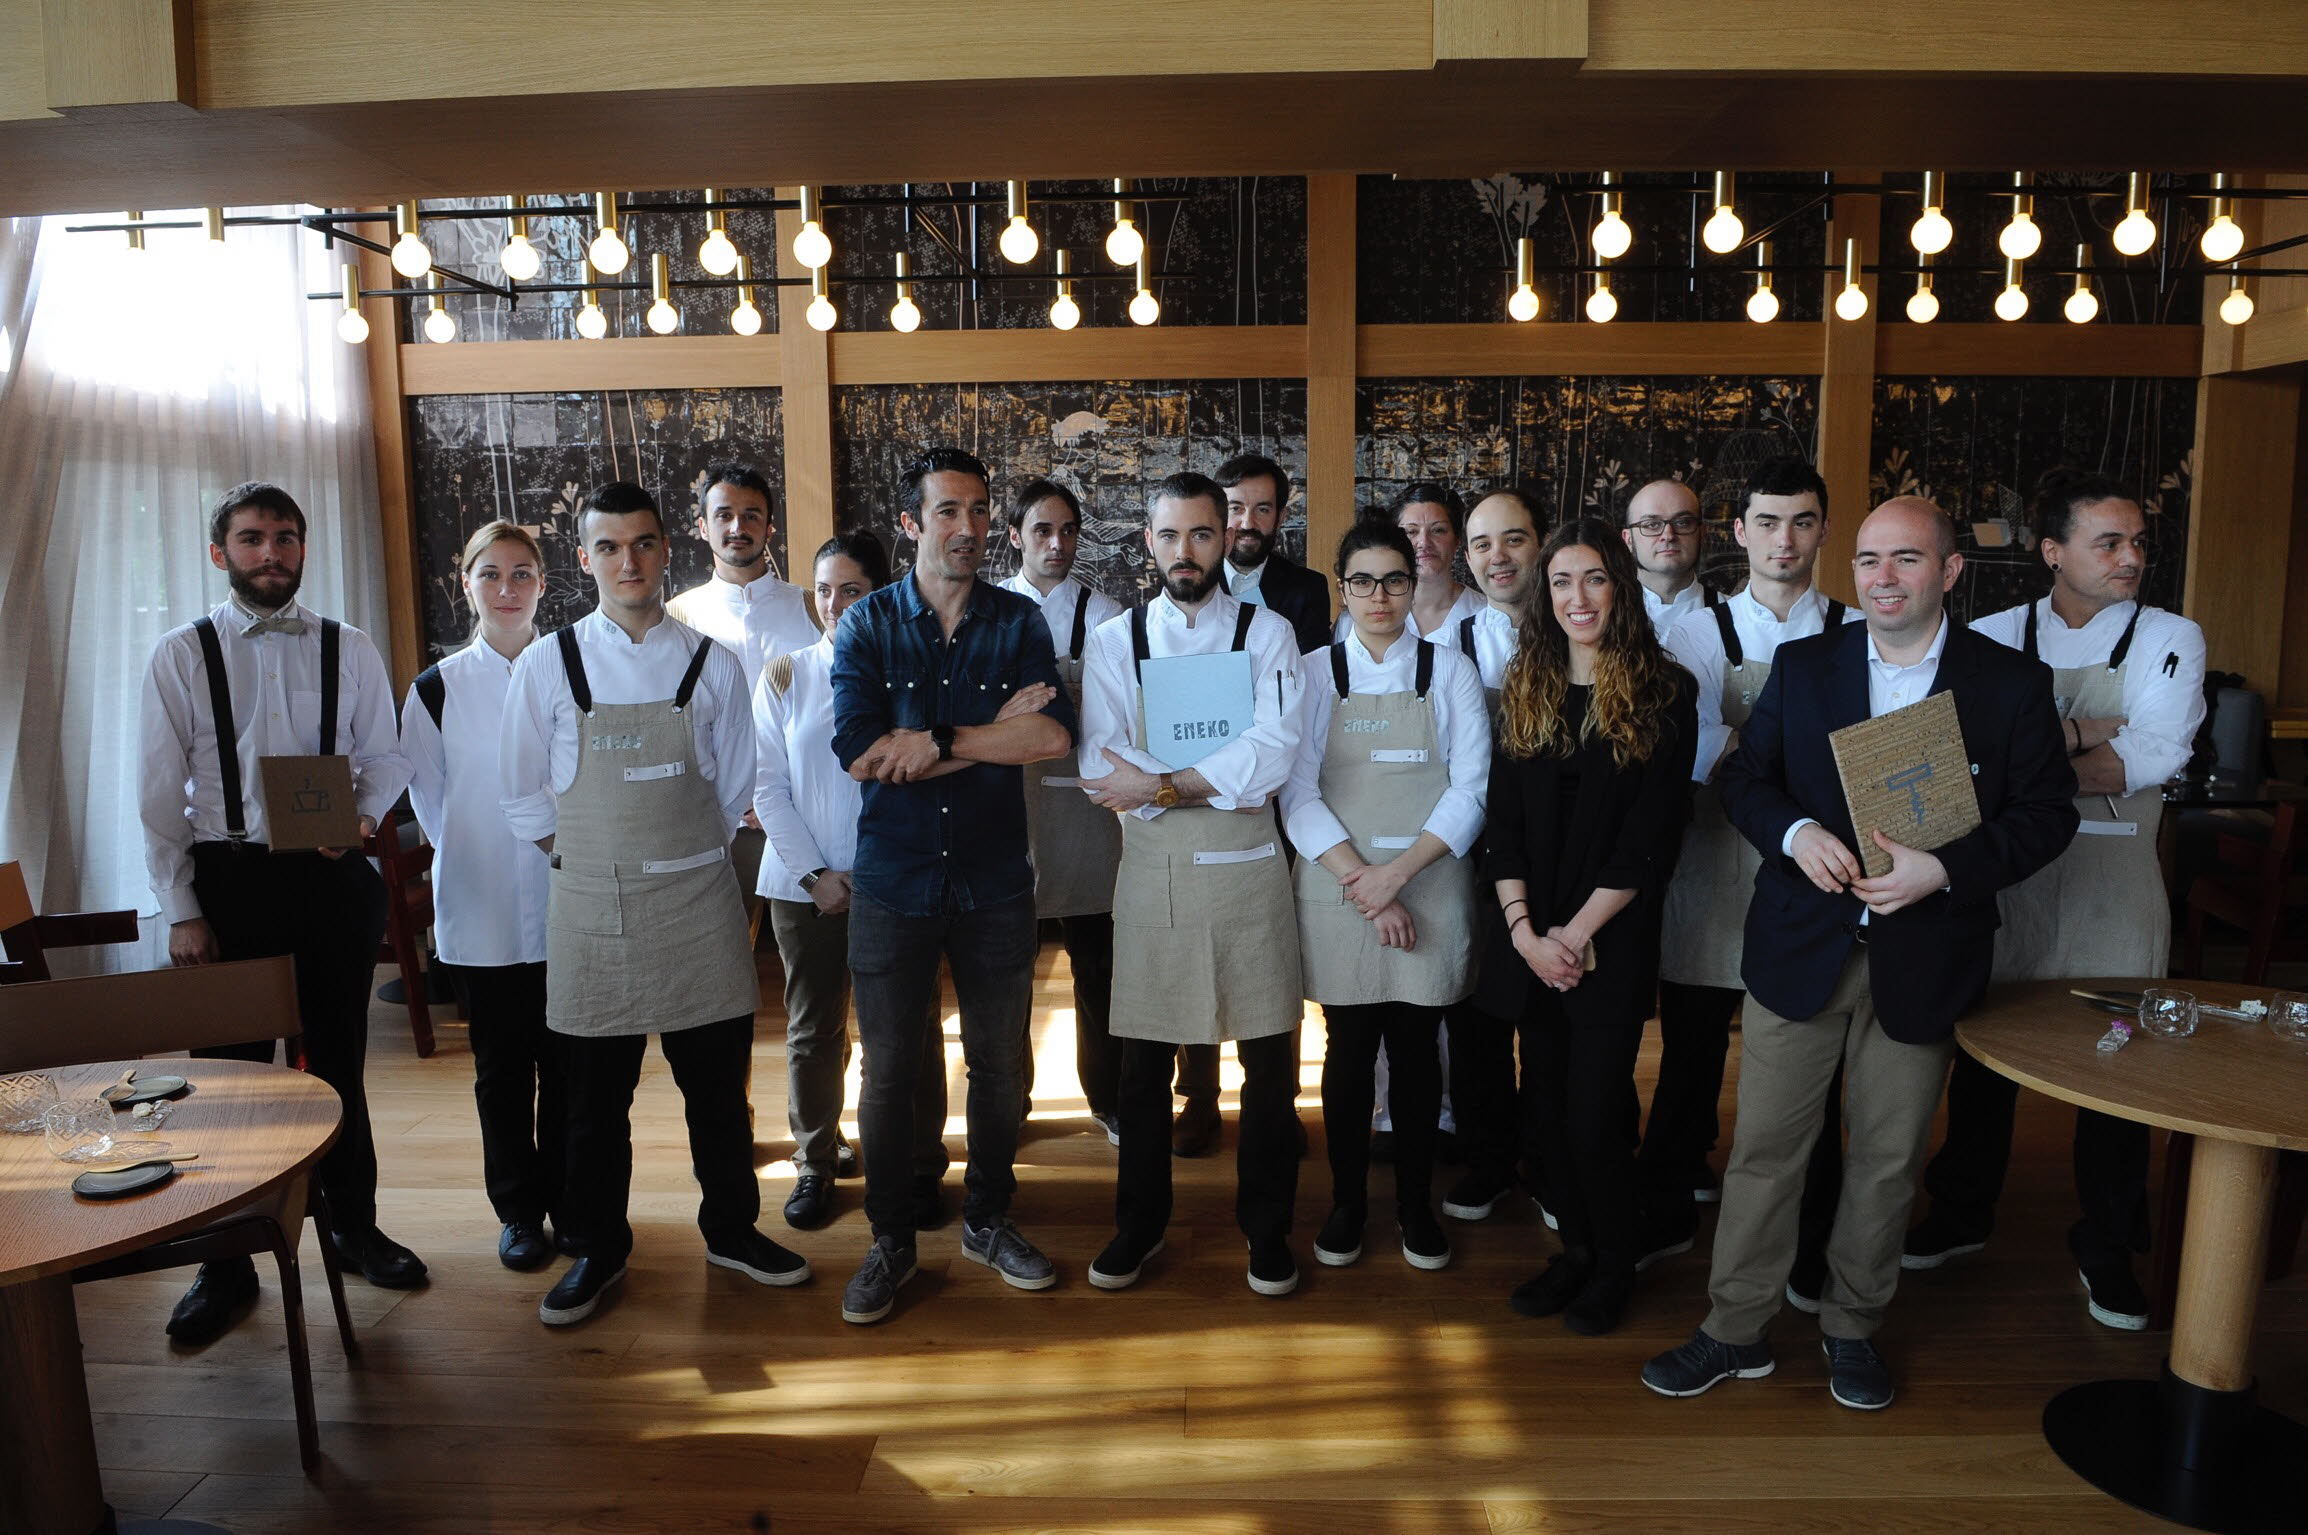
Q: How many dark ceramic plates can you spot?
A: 3